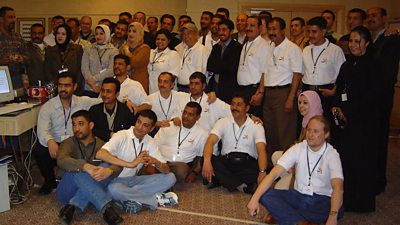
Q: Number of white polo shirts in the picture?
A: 12